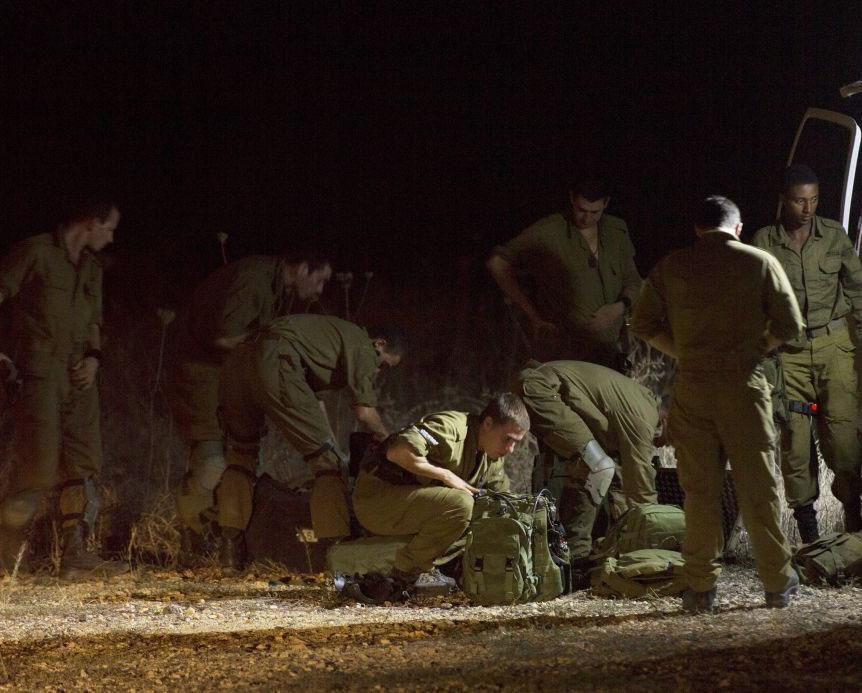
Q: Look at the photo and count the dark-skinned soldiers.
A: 1